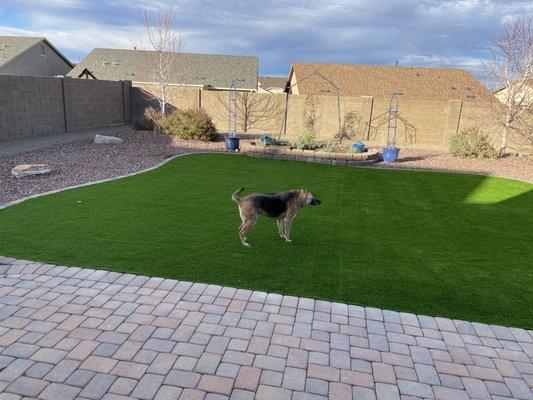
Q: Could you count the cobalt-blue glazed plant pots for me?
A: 2